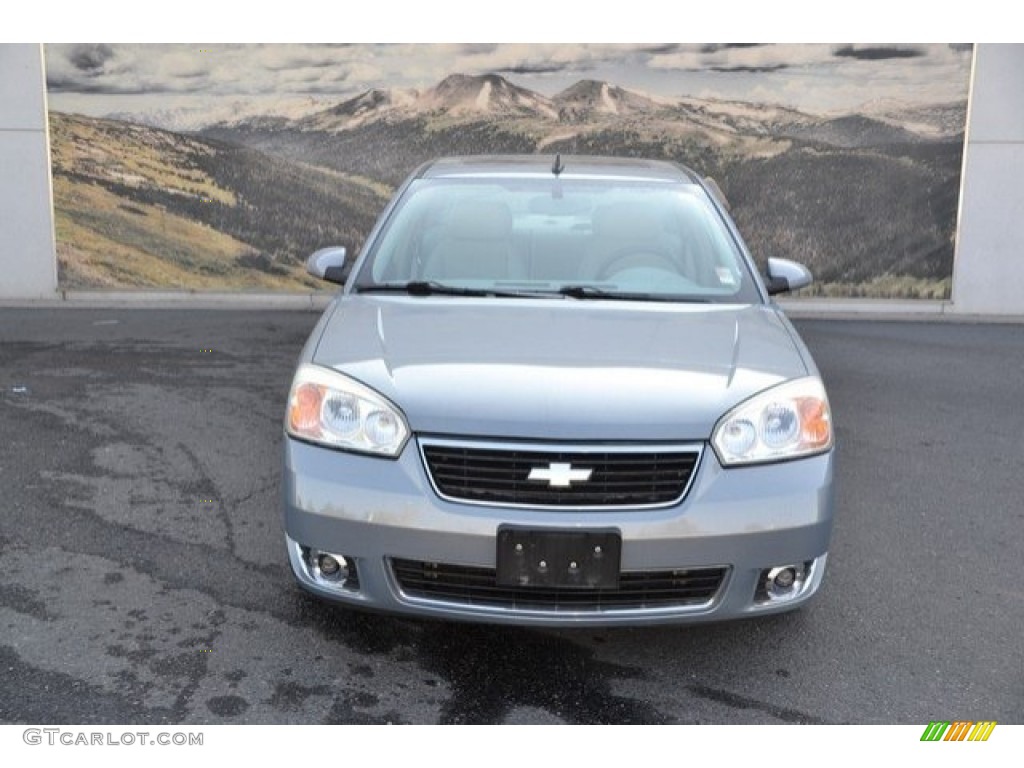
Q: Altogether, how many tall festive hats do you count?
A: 0